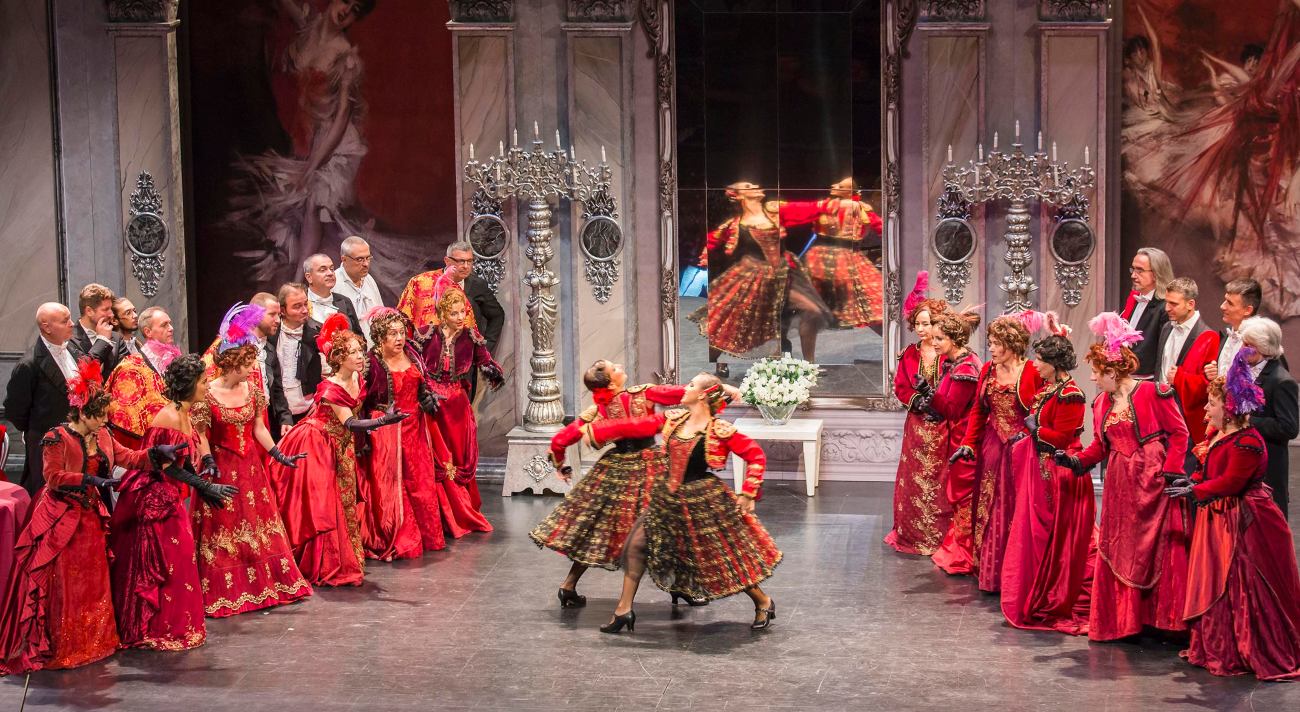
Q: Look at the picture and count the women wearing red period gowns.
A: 12